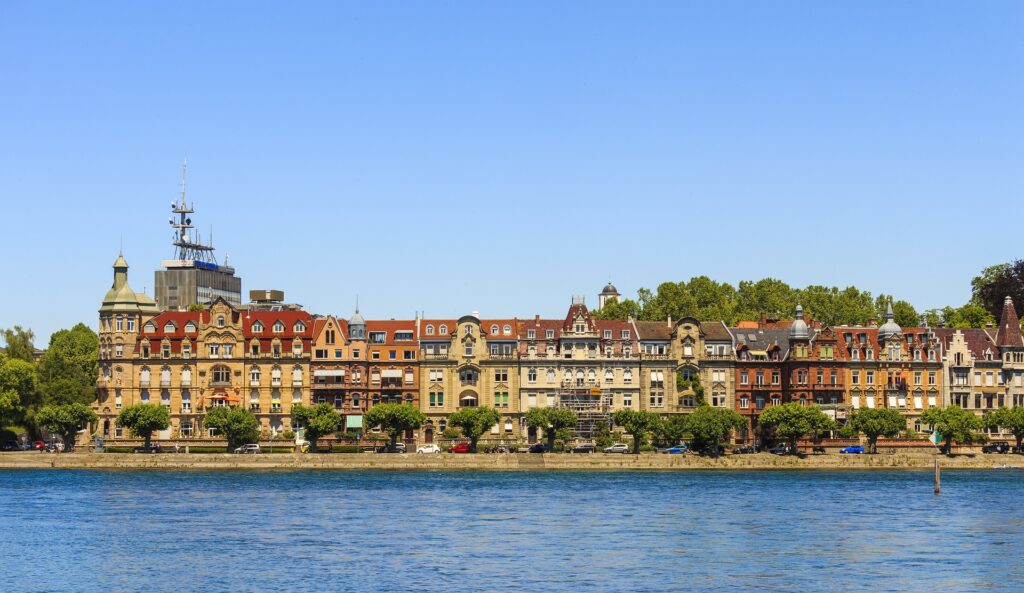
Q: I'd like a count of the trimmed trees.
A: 13